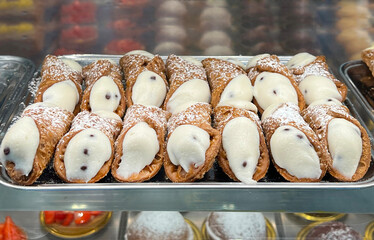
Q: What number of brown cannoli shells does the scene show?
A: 14